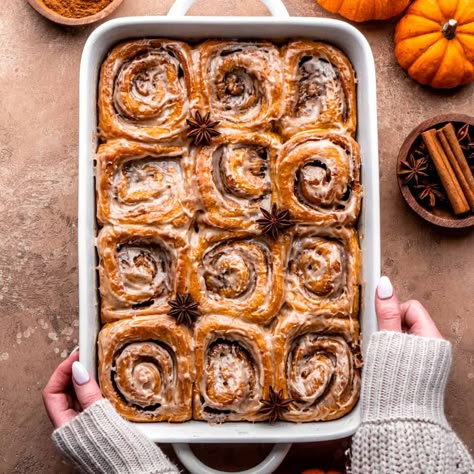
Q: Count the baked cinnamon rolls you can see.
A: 12